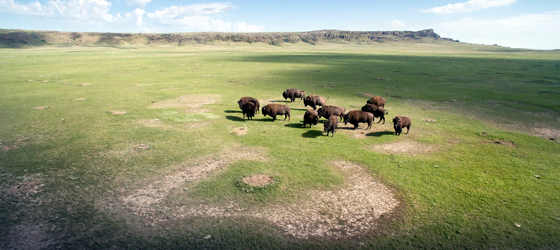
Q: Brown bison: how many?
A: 12